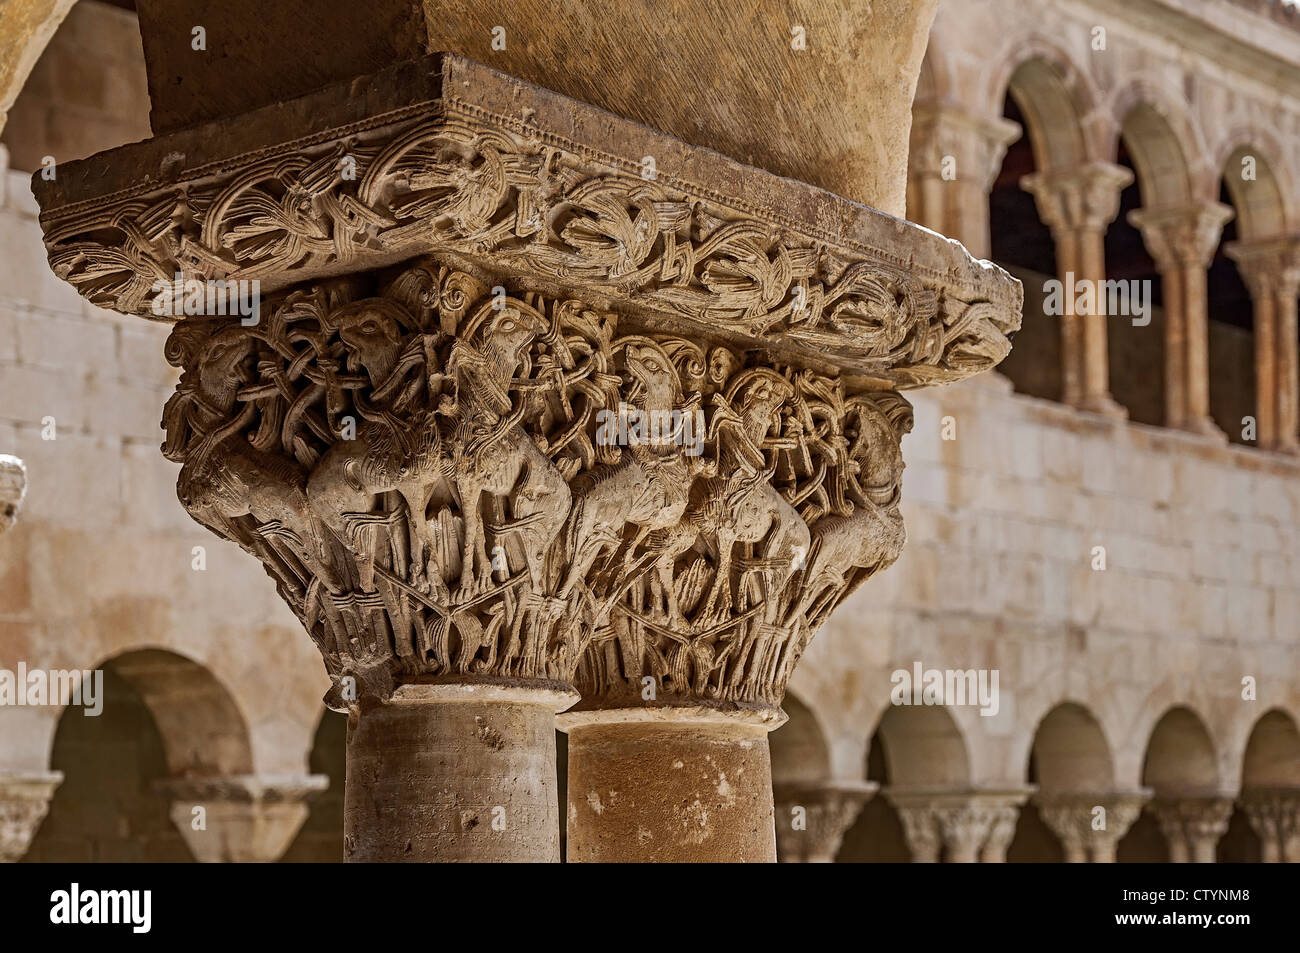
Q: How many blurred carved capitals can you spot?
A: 11